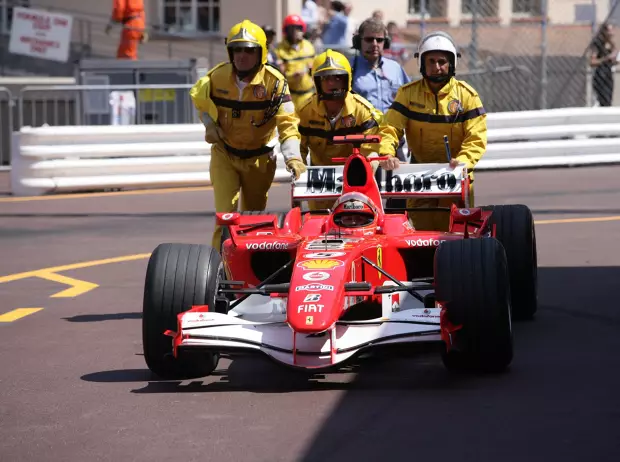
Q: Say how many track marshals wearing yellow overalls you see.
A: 4